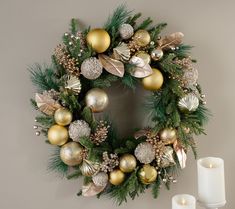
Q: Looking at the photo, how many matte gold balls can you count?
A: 4